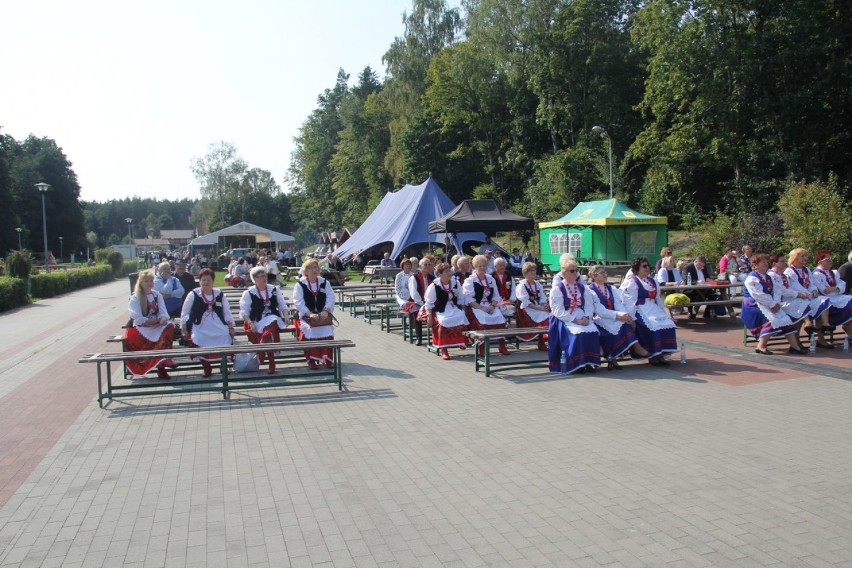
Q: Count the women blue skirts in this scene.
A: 7